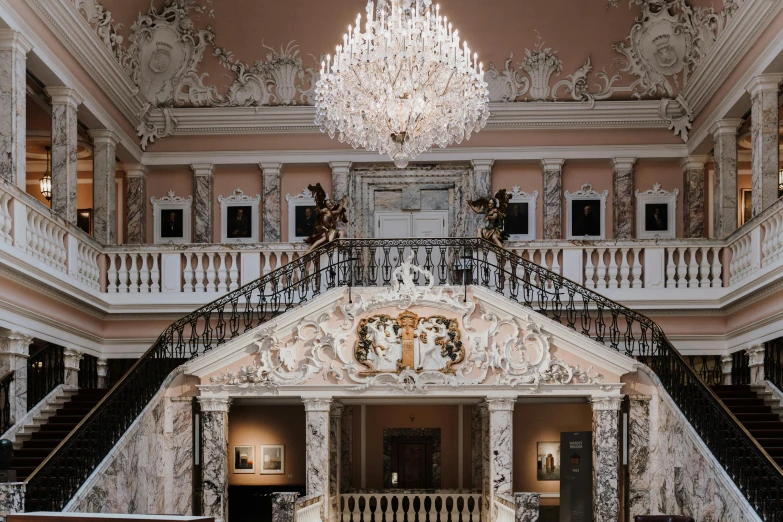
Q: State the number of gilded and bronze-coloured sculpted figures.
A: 2